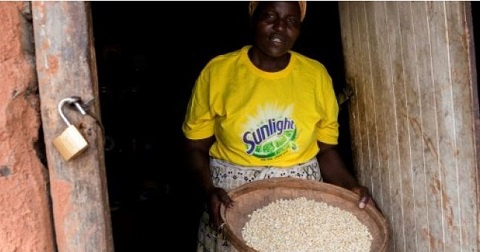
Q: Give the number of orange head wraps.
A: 1